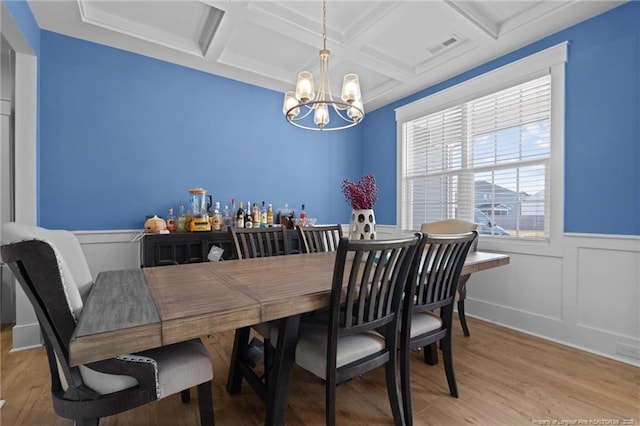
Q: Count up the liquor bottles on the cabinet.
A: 11